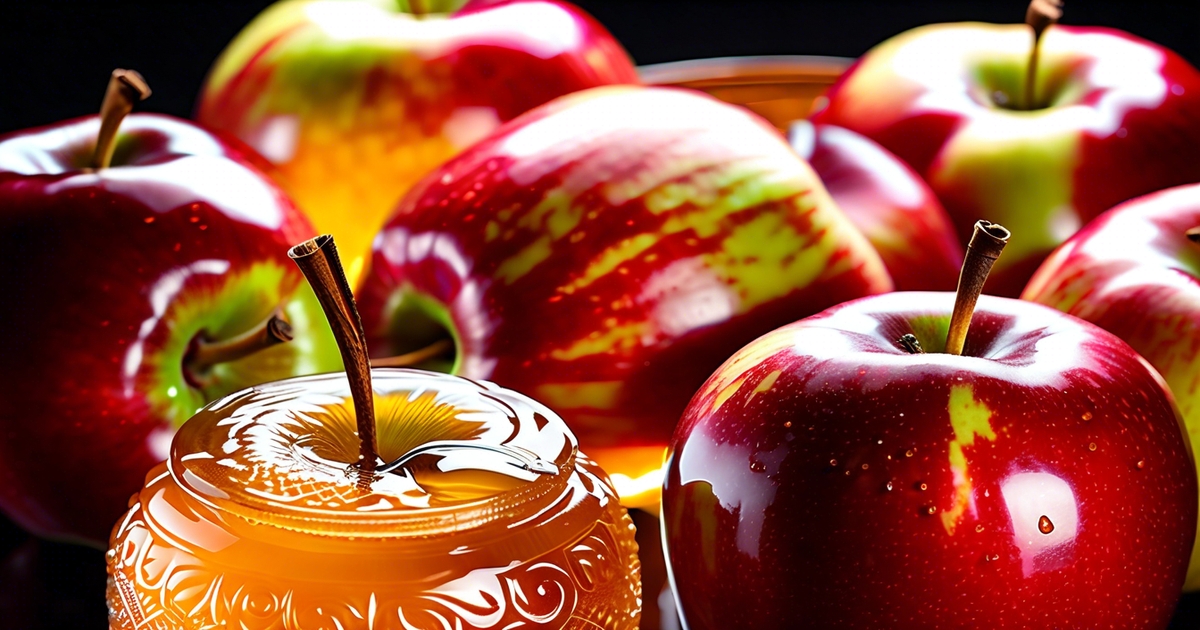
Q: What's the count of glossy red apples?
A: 7